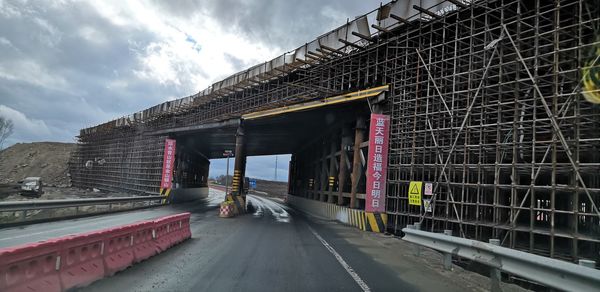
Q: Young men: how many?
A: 0